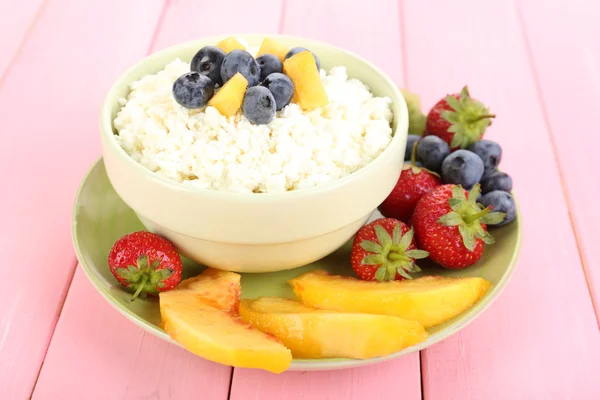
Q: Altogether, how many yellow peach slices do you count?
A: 4